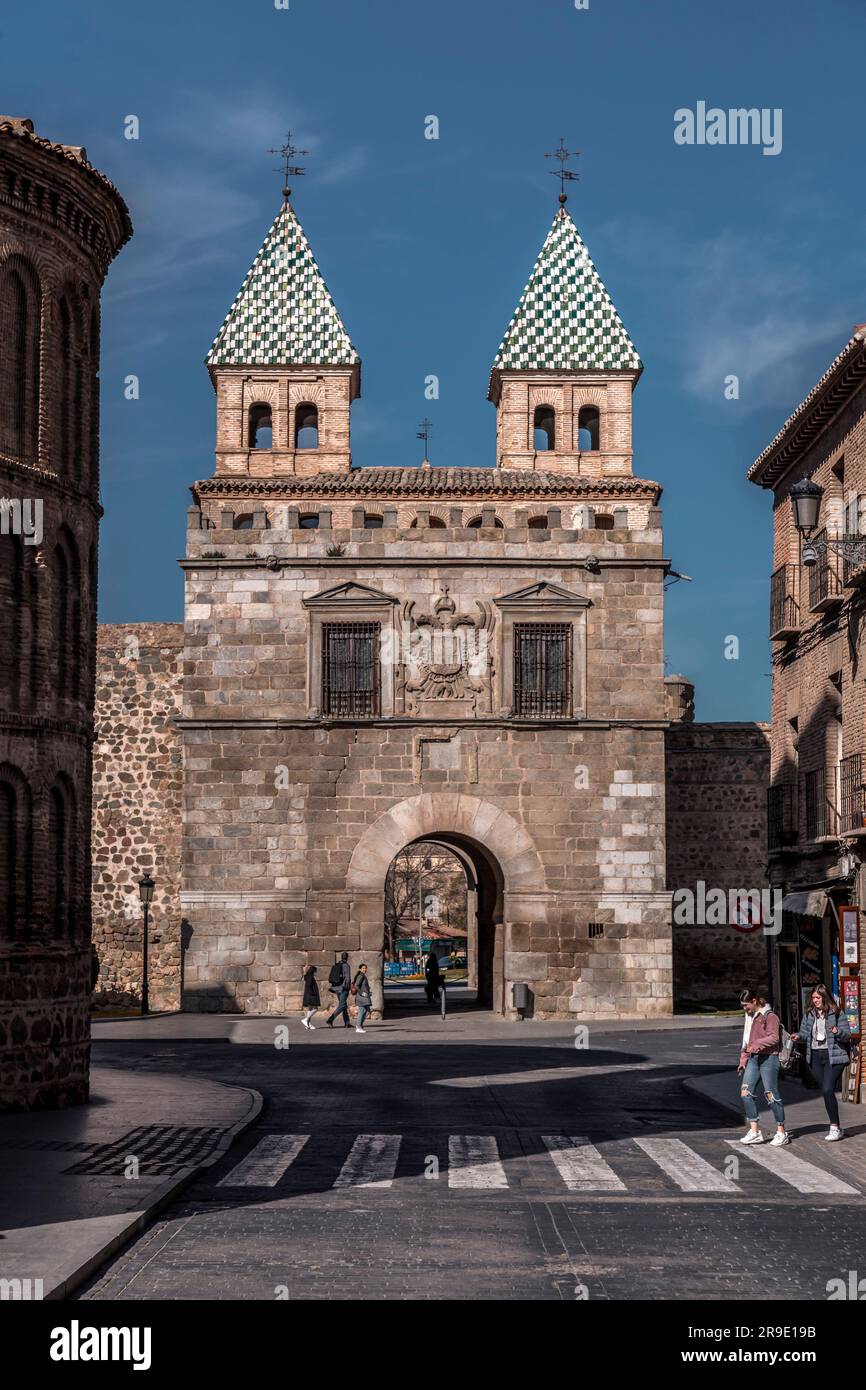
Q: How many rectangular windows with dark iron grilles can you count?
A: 2